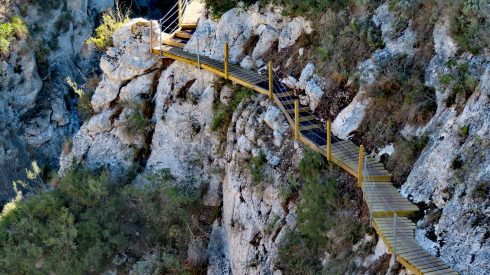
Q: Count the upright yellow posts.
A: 7